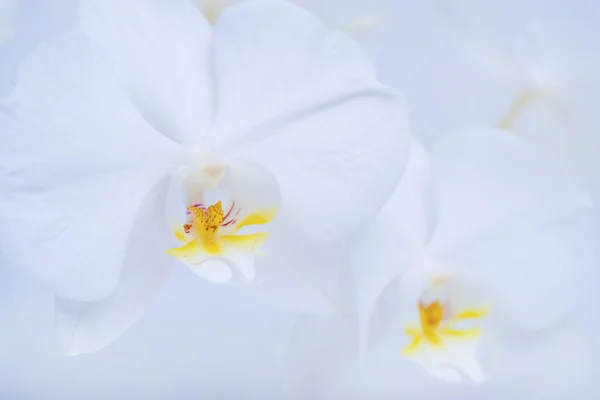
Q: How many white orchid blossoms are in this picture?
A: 2